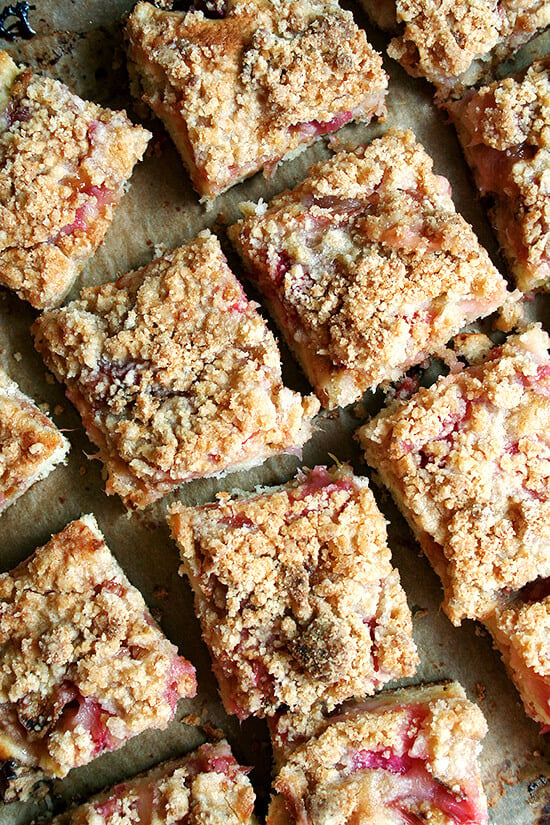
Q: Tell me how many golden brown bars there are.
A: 13